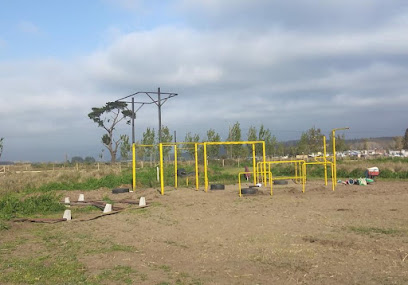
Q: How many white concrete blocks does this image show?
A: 5